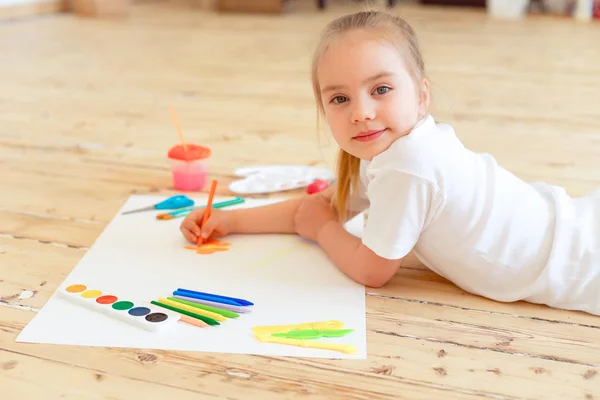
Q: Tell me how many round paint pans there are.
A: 6